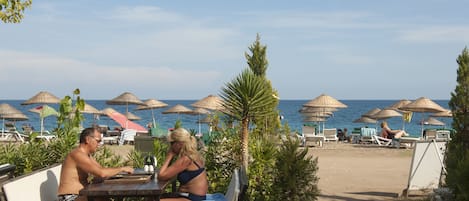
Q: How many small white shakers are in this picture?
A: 2